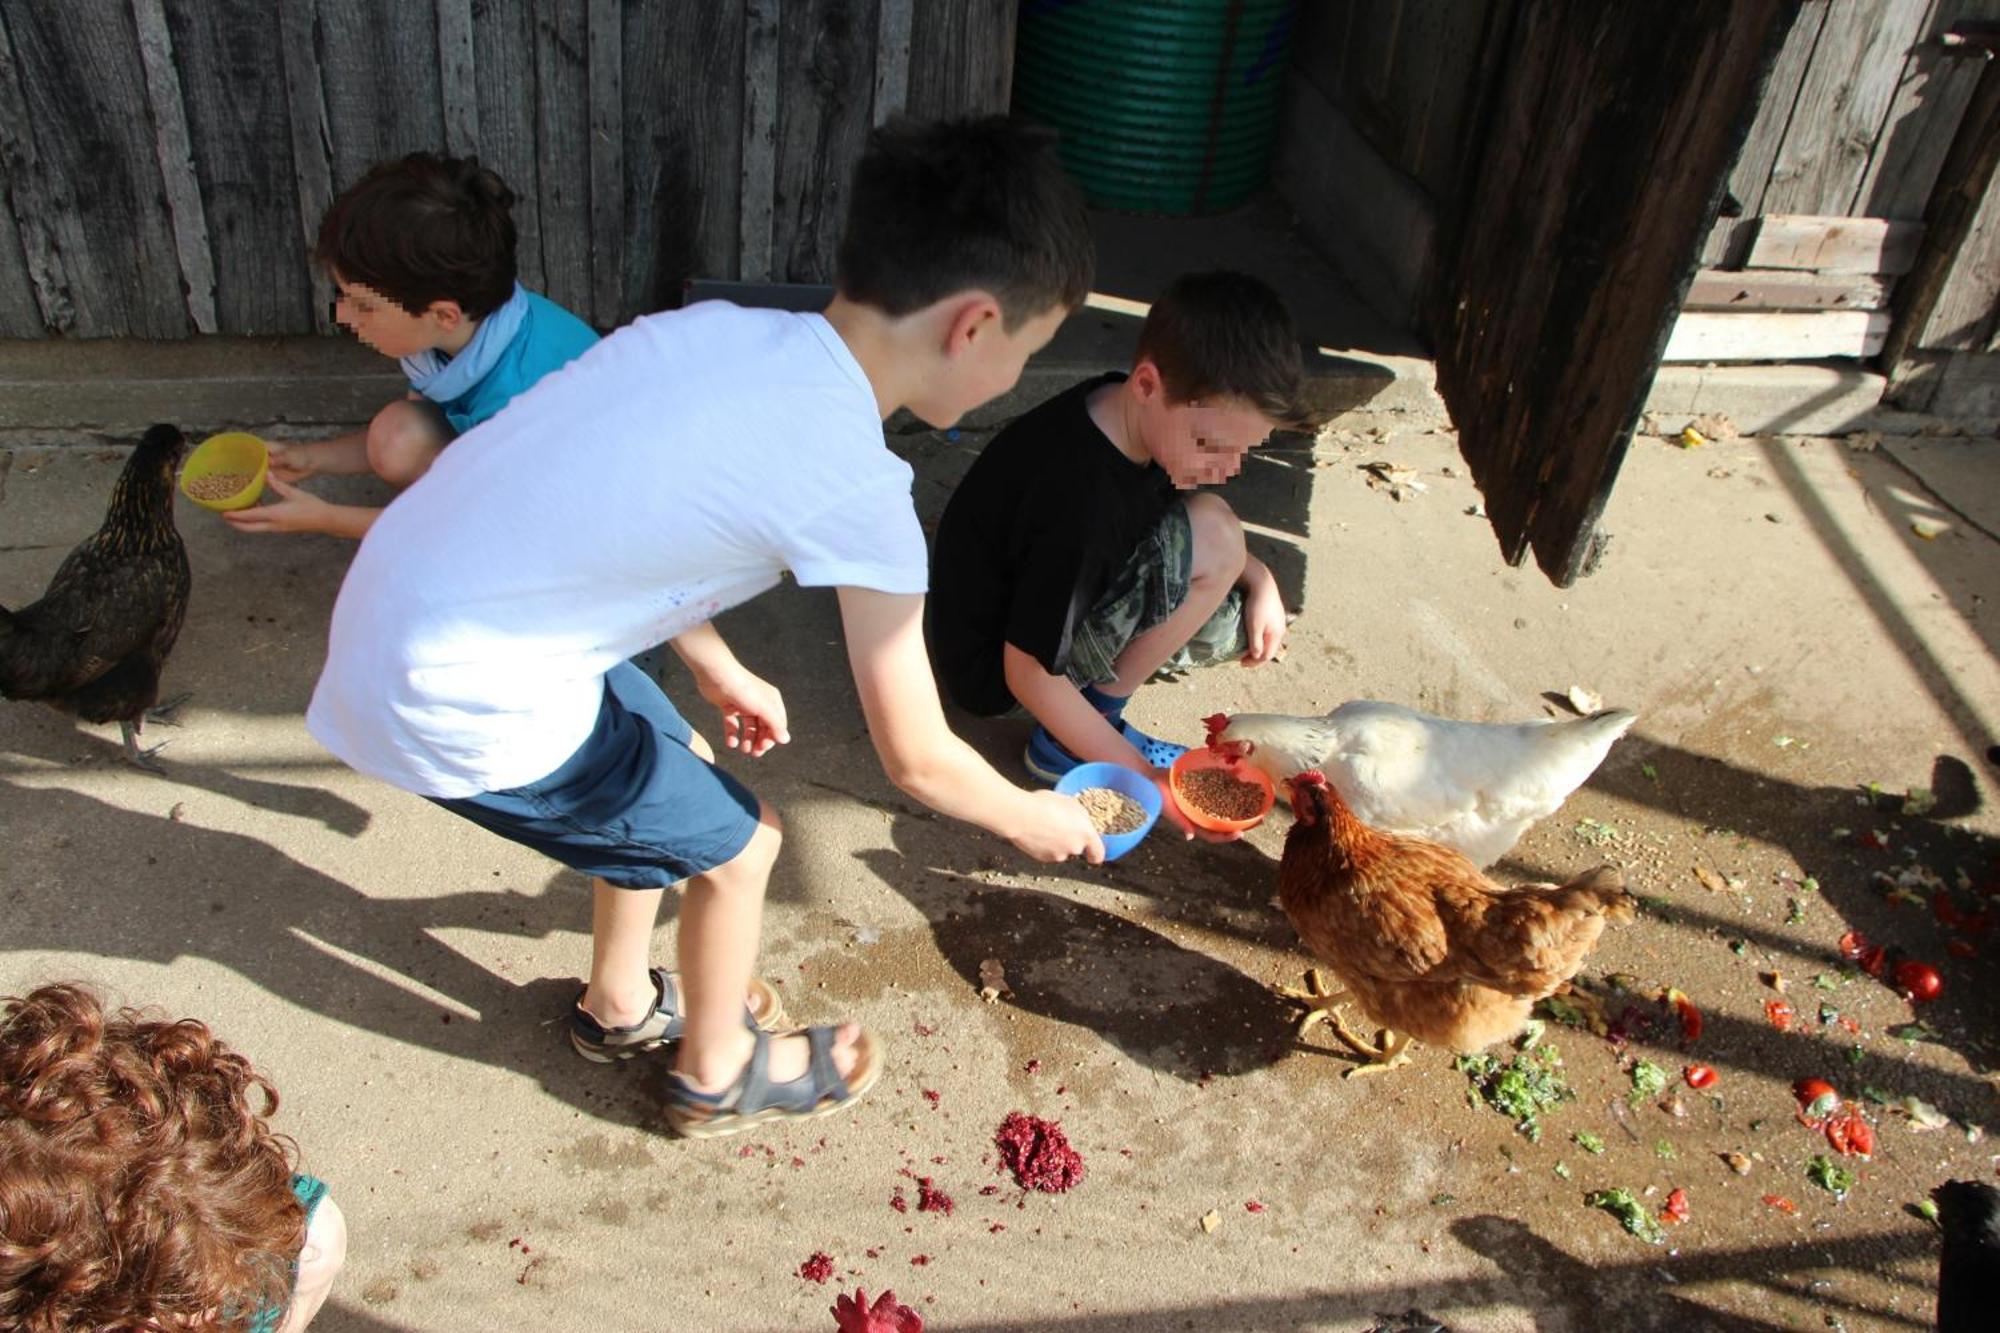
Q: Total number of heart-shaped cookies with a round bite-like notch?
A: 0